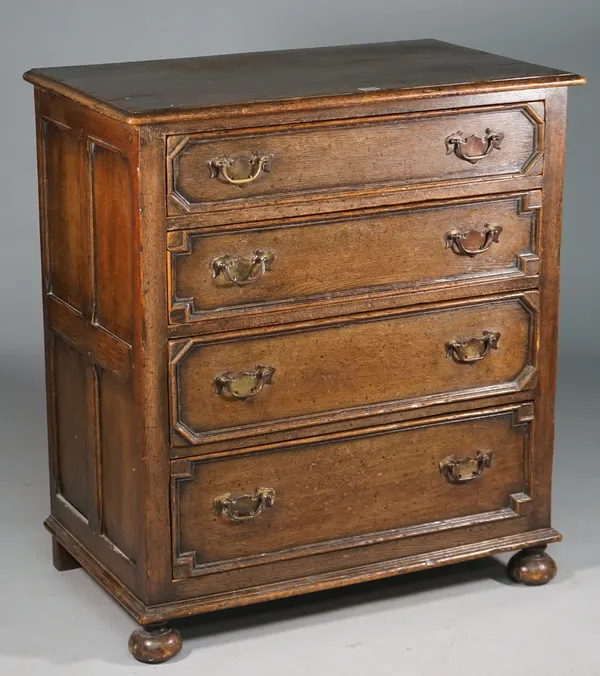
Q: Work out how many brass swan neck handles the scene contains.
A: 8